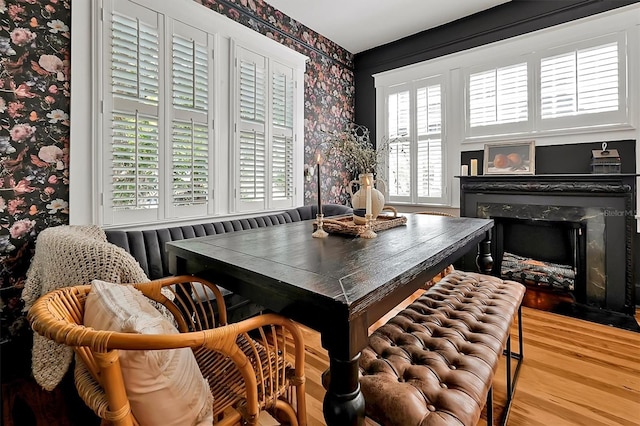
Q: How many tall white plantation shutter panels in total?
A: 6